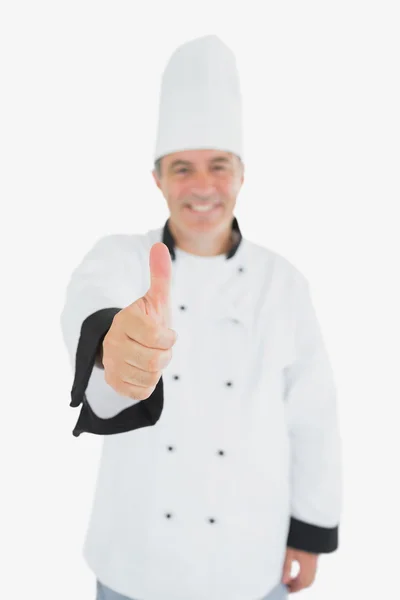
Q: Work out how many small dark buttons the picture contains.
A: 8